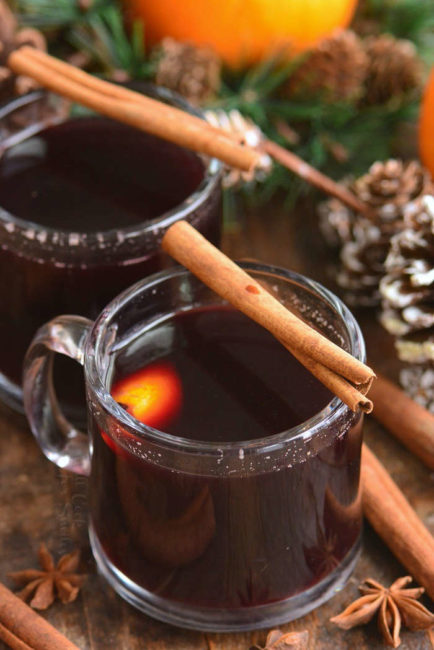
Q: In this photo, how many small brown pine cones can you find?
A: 3